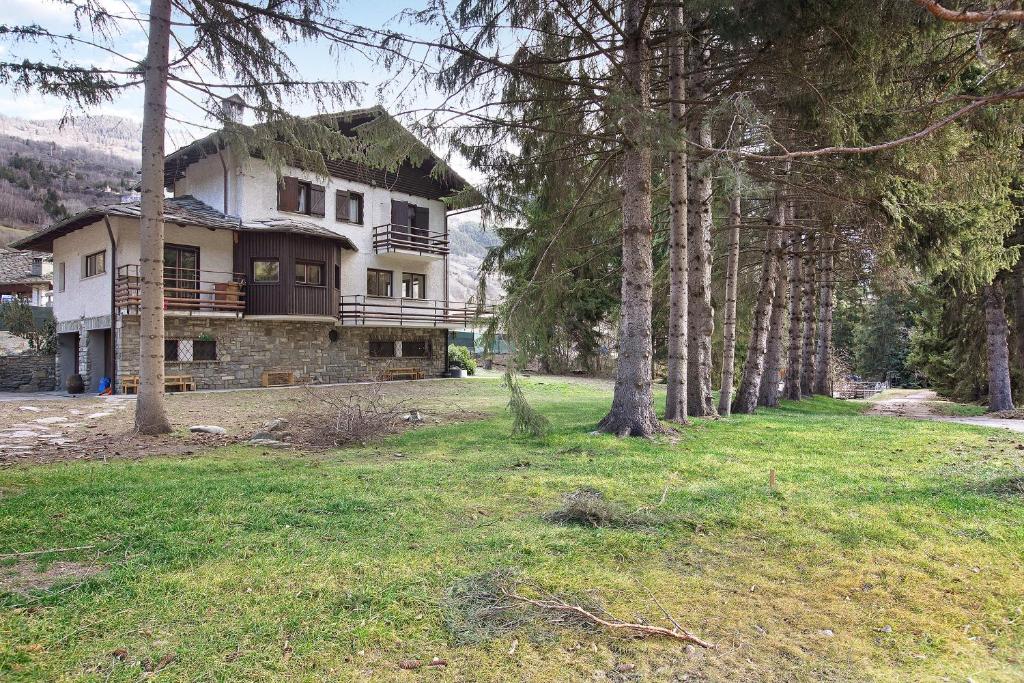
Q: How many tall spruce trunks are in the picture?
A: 11